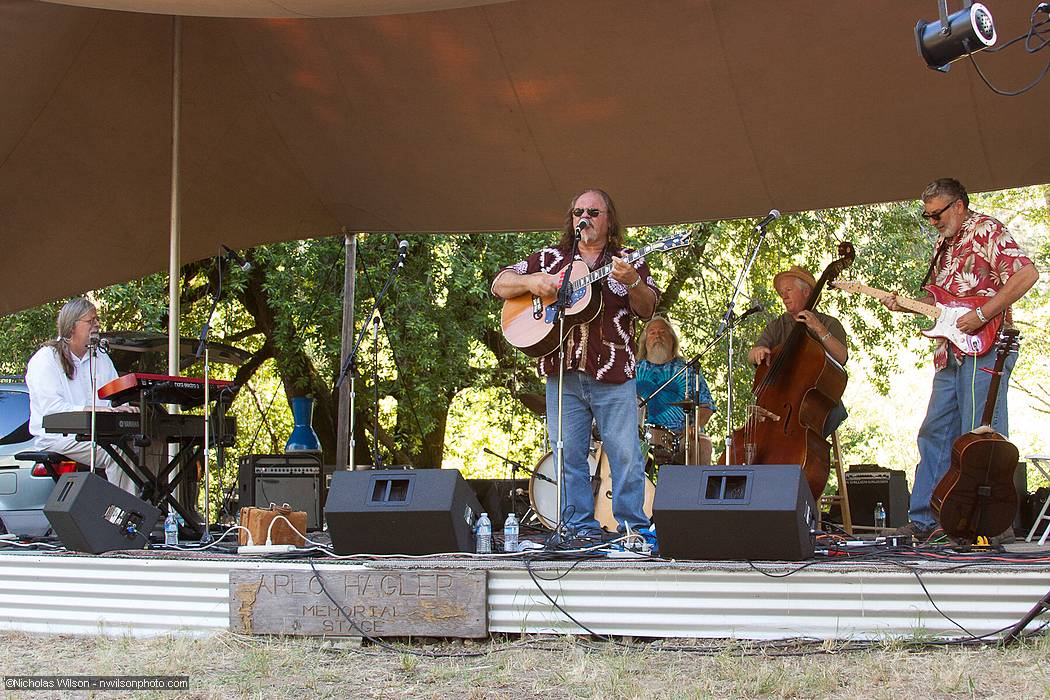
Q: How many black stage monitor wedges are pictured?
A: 3